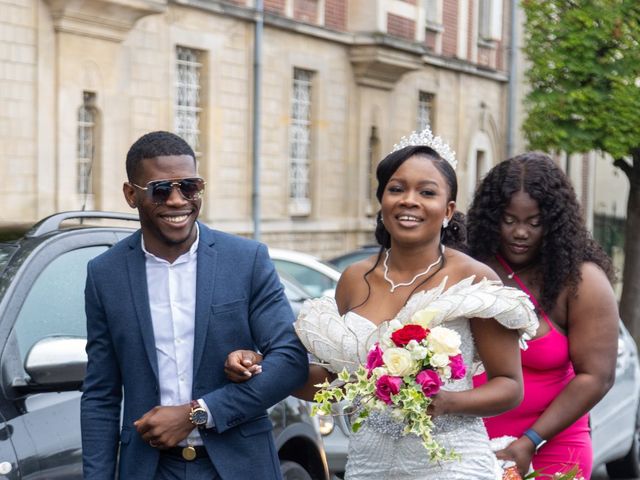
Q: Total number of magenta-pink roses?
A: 4